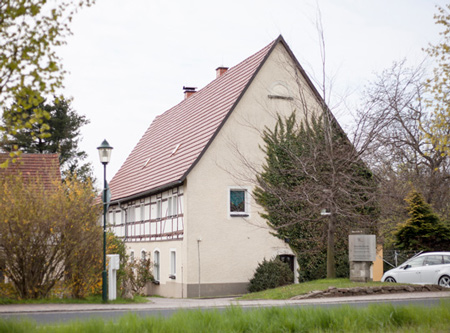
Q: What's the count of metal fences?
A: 1